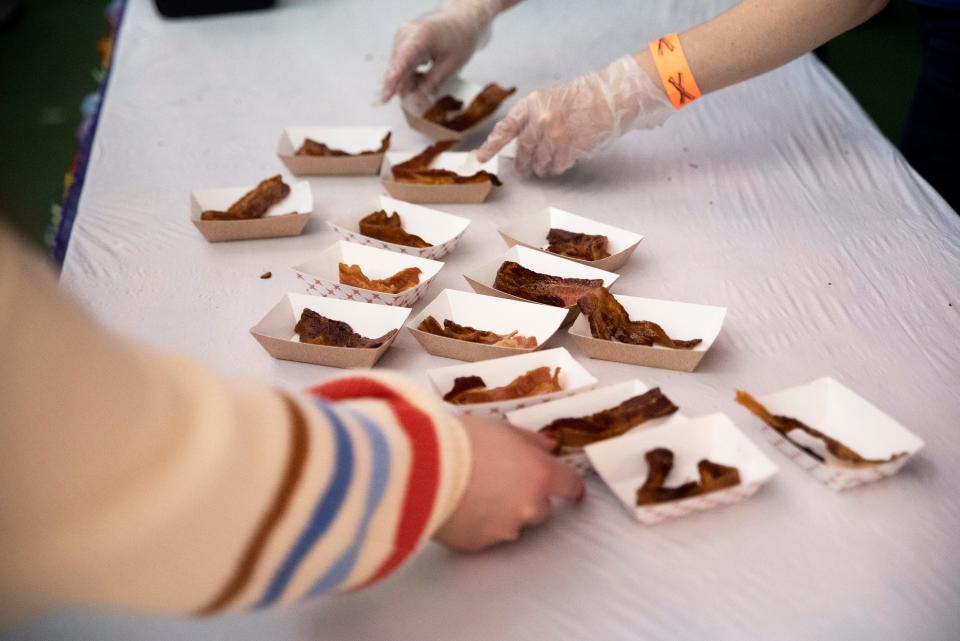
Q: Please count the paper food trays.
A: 15